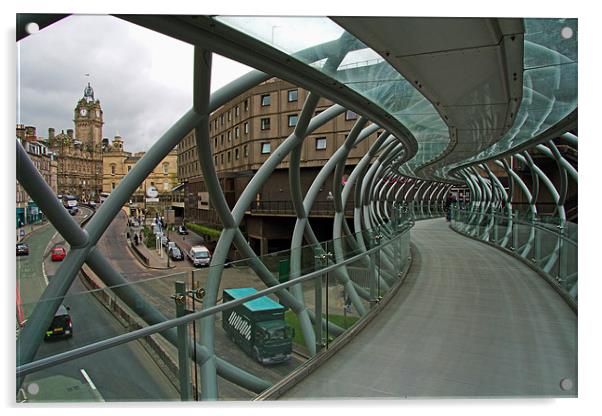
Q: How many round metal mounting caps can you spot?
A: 4